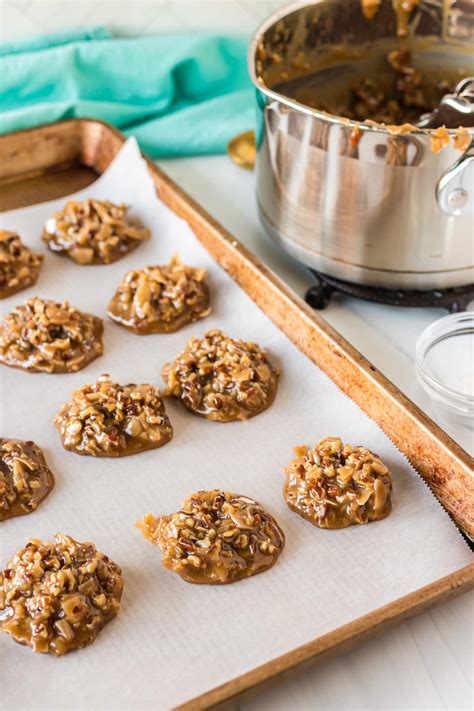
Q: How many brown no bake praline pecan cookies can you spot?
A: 10